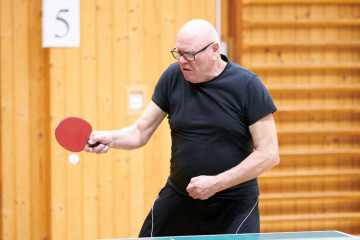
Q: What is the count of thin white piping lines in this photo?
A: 2